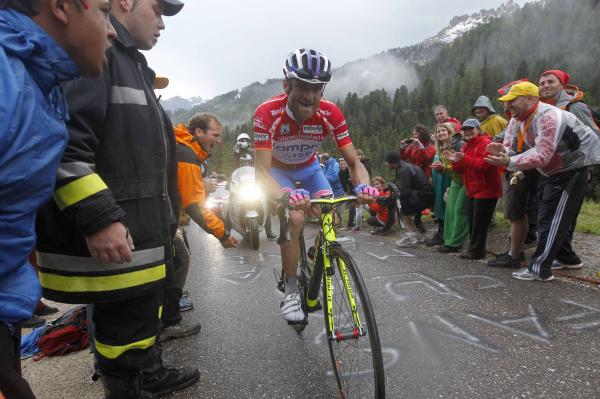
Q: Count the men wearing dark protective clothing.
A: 1